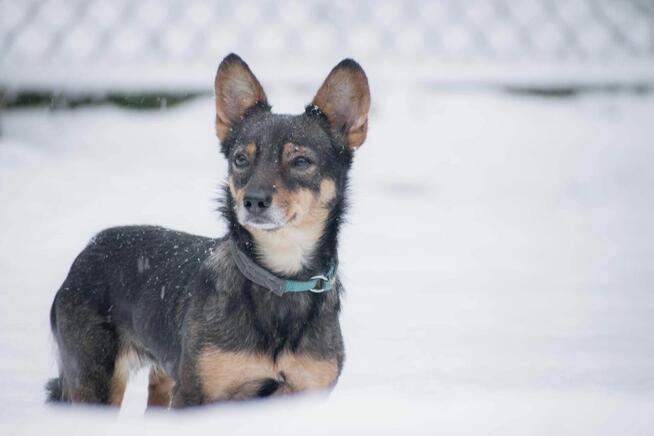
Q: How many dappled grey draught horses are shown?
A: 0